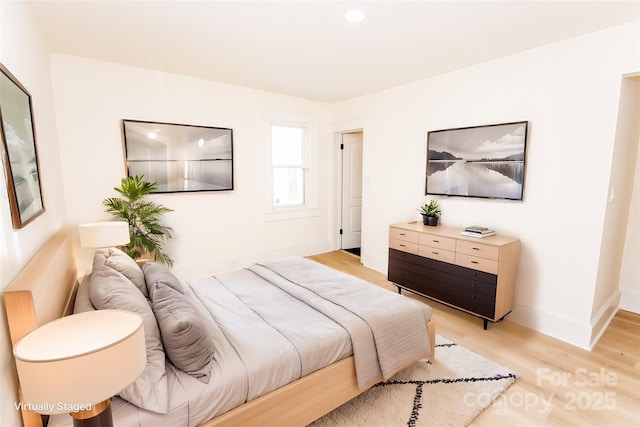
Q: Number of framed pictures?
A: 3